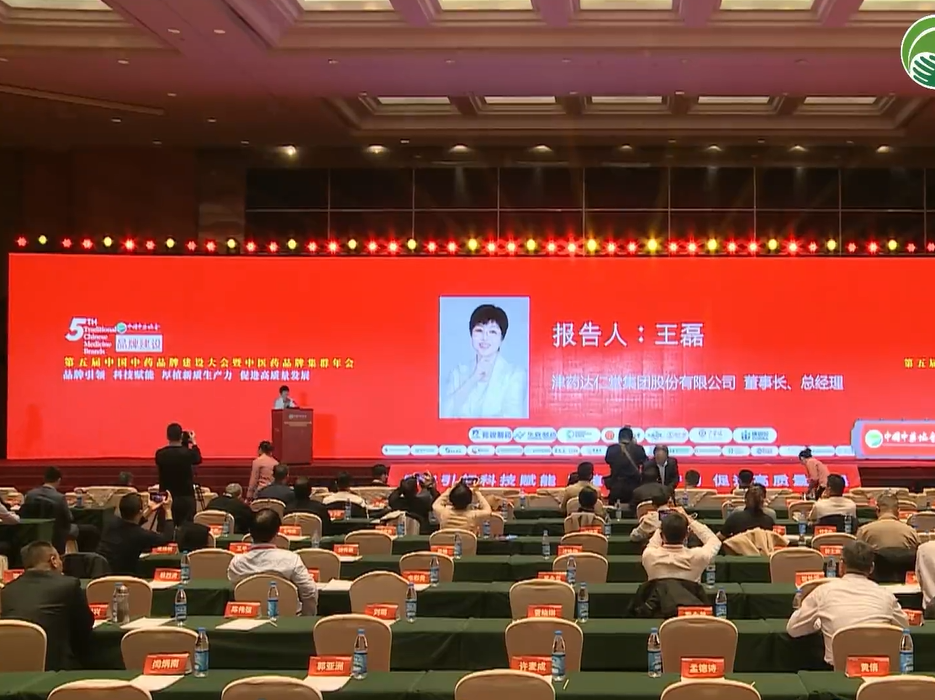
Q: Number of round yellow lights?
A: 15